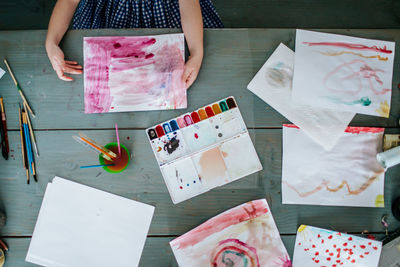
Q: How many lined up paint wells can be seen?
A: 12